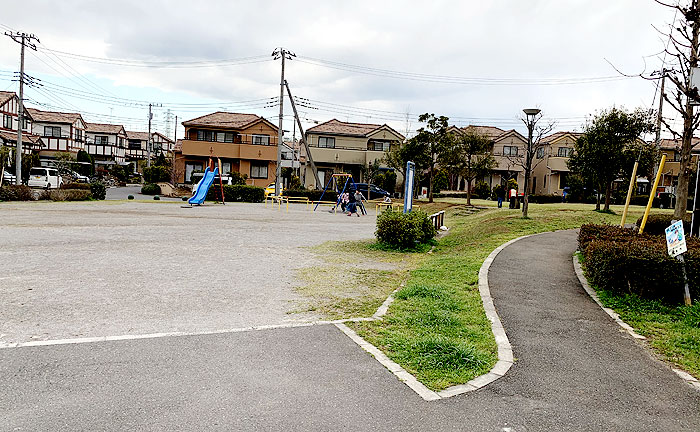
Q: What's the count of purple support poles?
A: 4